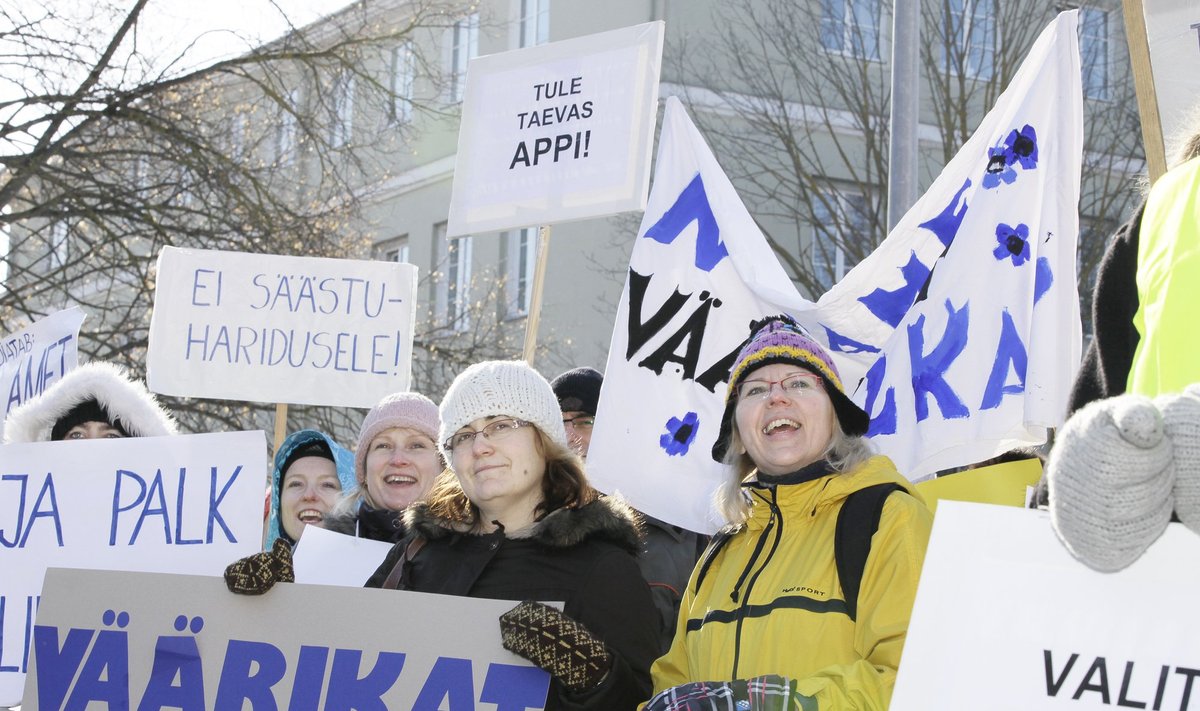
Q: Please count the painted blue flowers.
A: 4